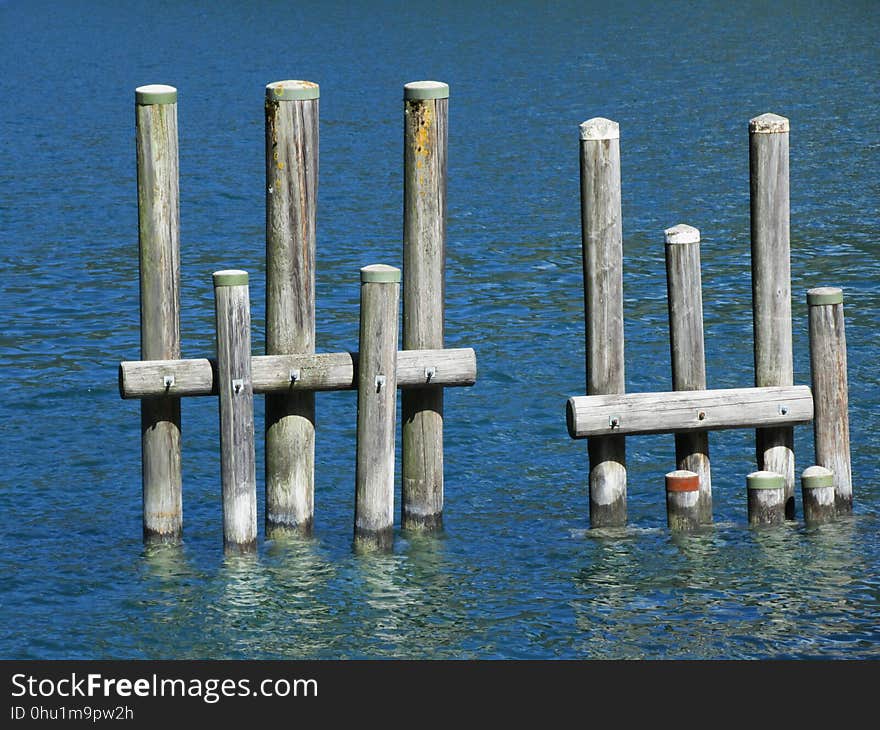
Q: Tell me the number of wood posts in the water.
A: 12